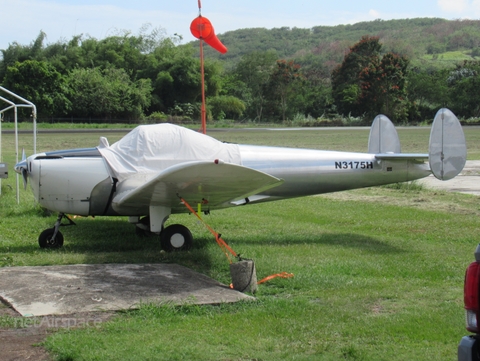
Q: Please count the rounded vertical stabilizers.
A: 2